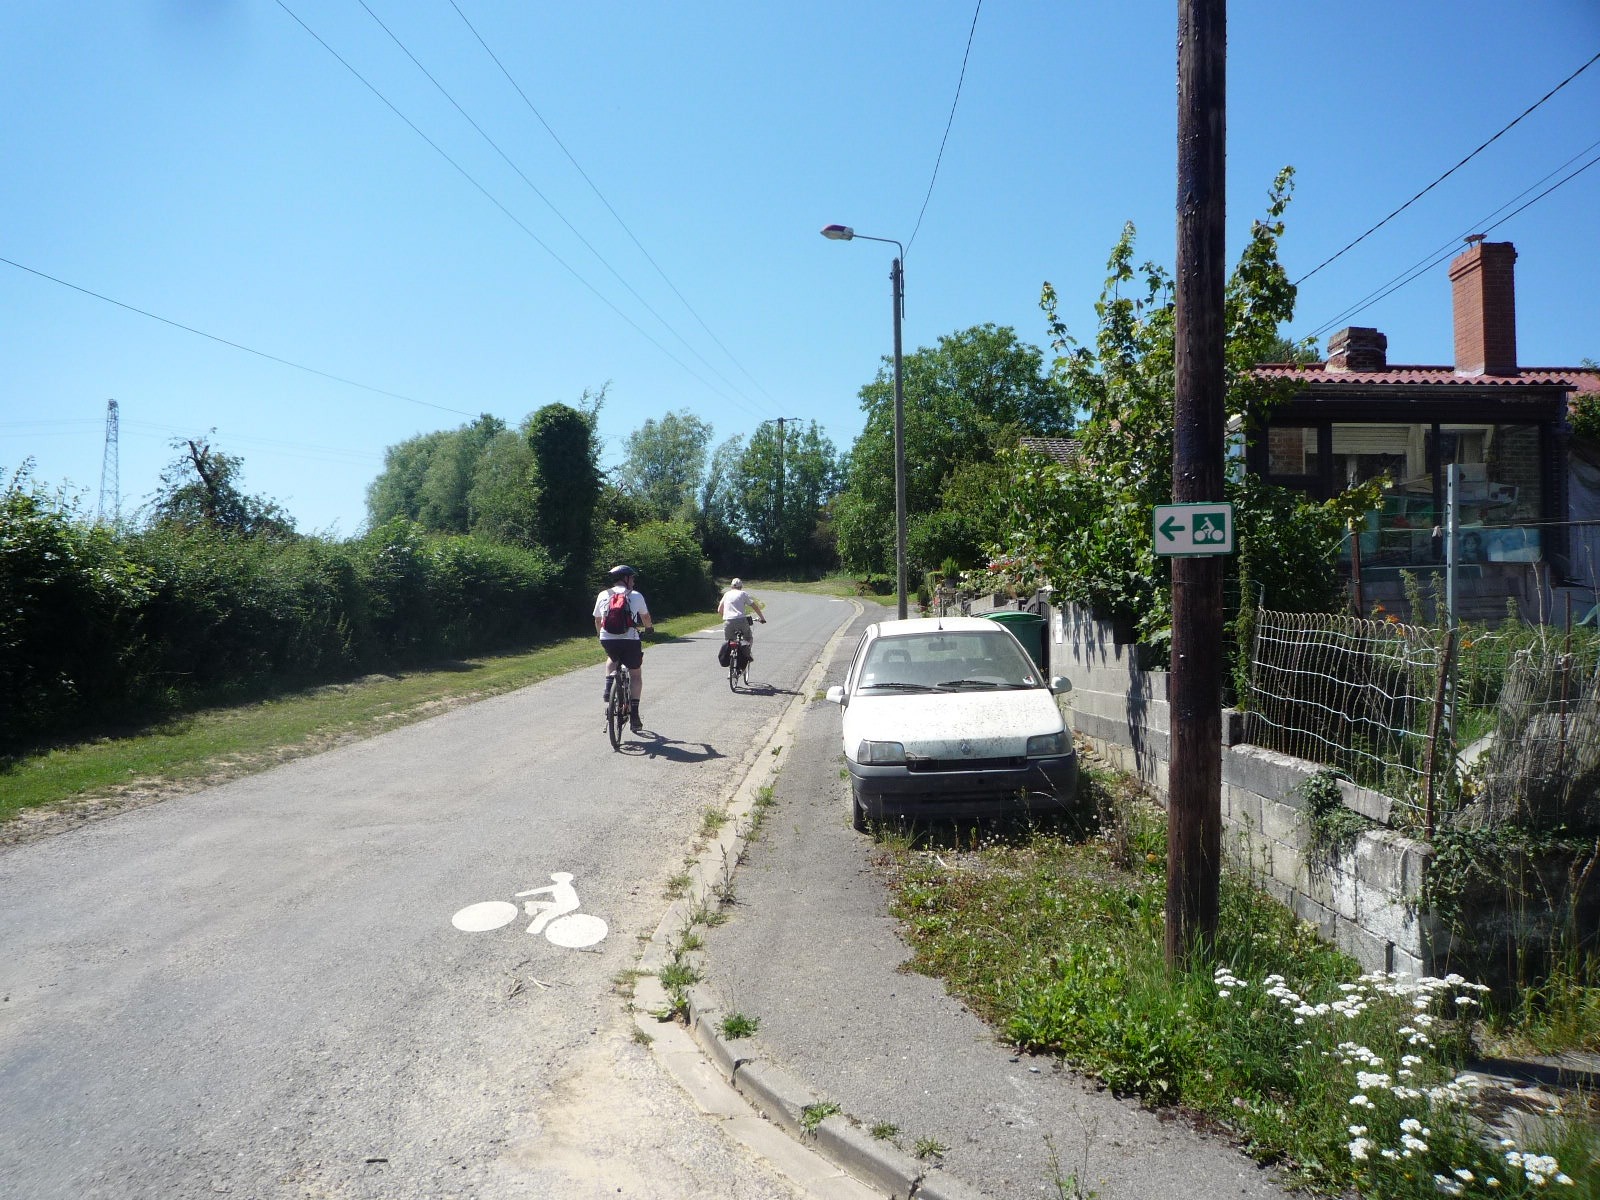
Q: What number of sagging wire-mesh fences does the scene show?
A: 1